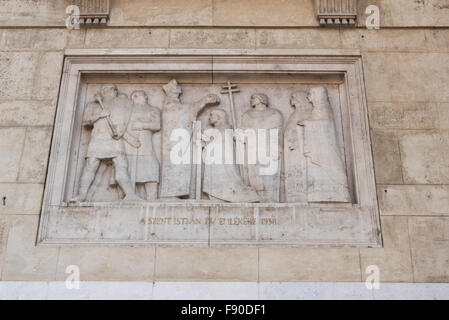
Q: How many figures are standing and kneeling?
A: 7